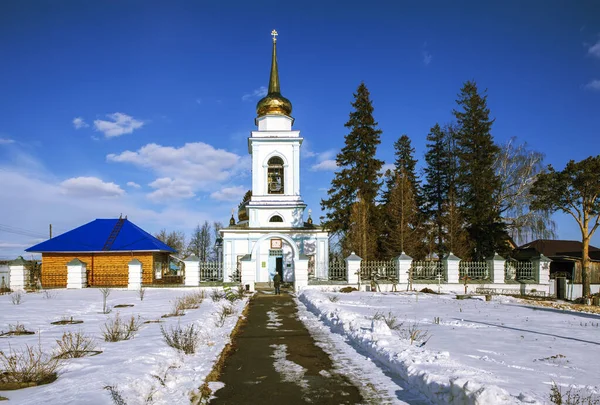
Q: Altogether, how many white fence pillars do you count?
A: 11